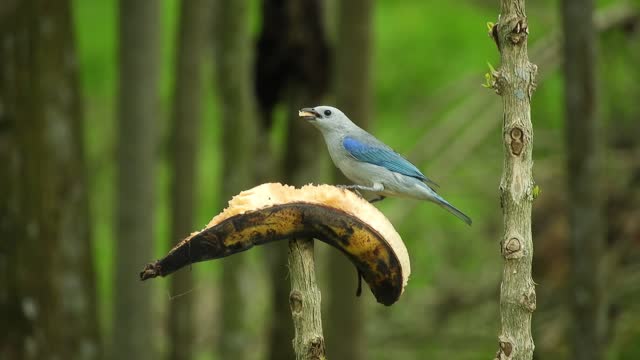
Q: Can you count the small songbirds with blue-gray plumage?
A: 1